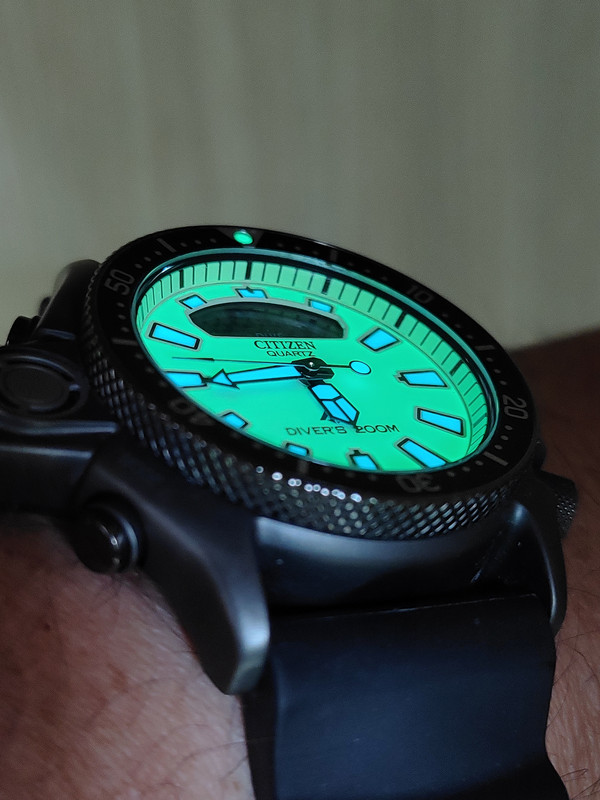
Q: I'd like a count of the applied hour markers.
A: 12